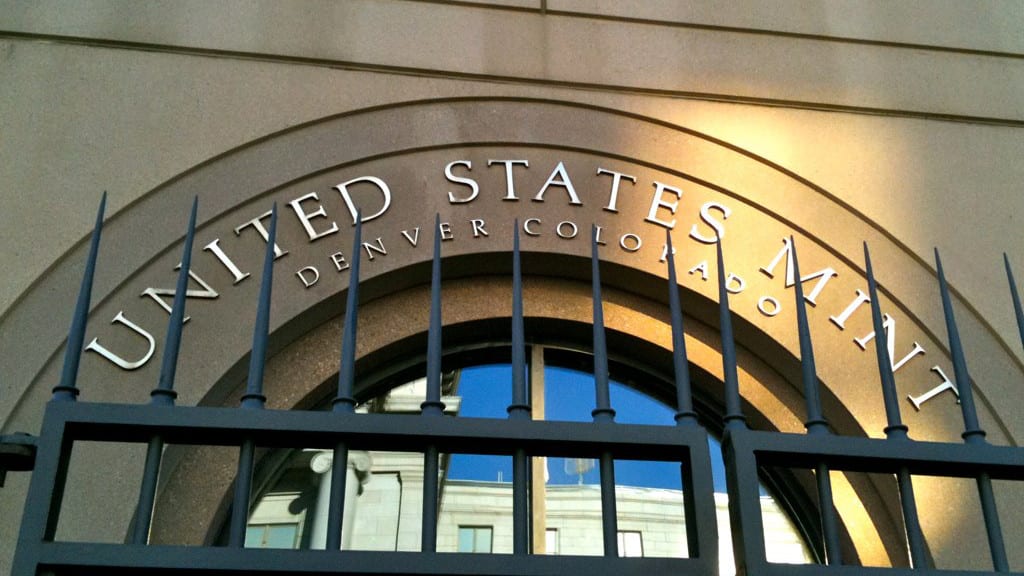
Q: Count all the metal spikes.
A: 13